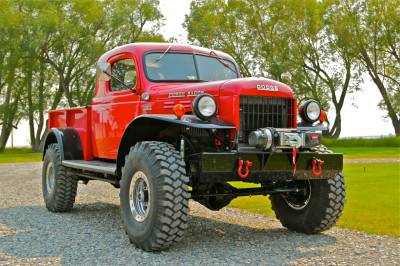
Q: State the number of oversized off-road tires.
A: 3